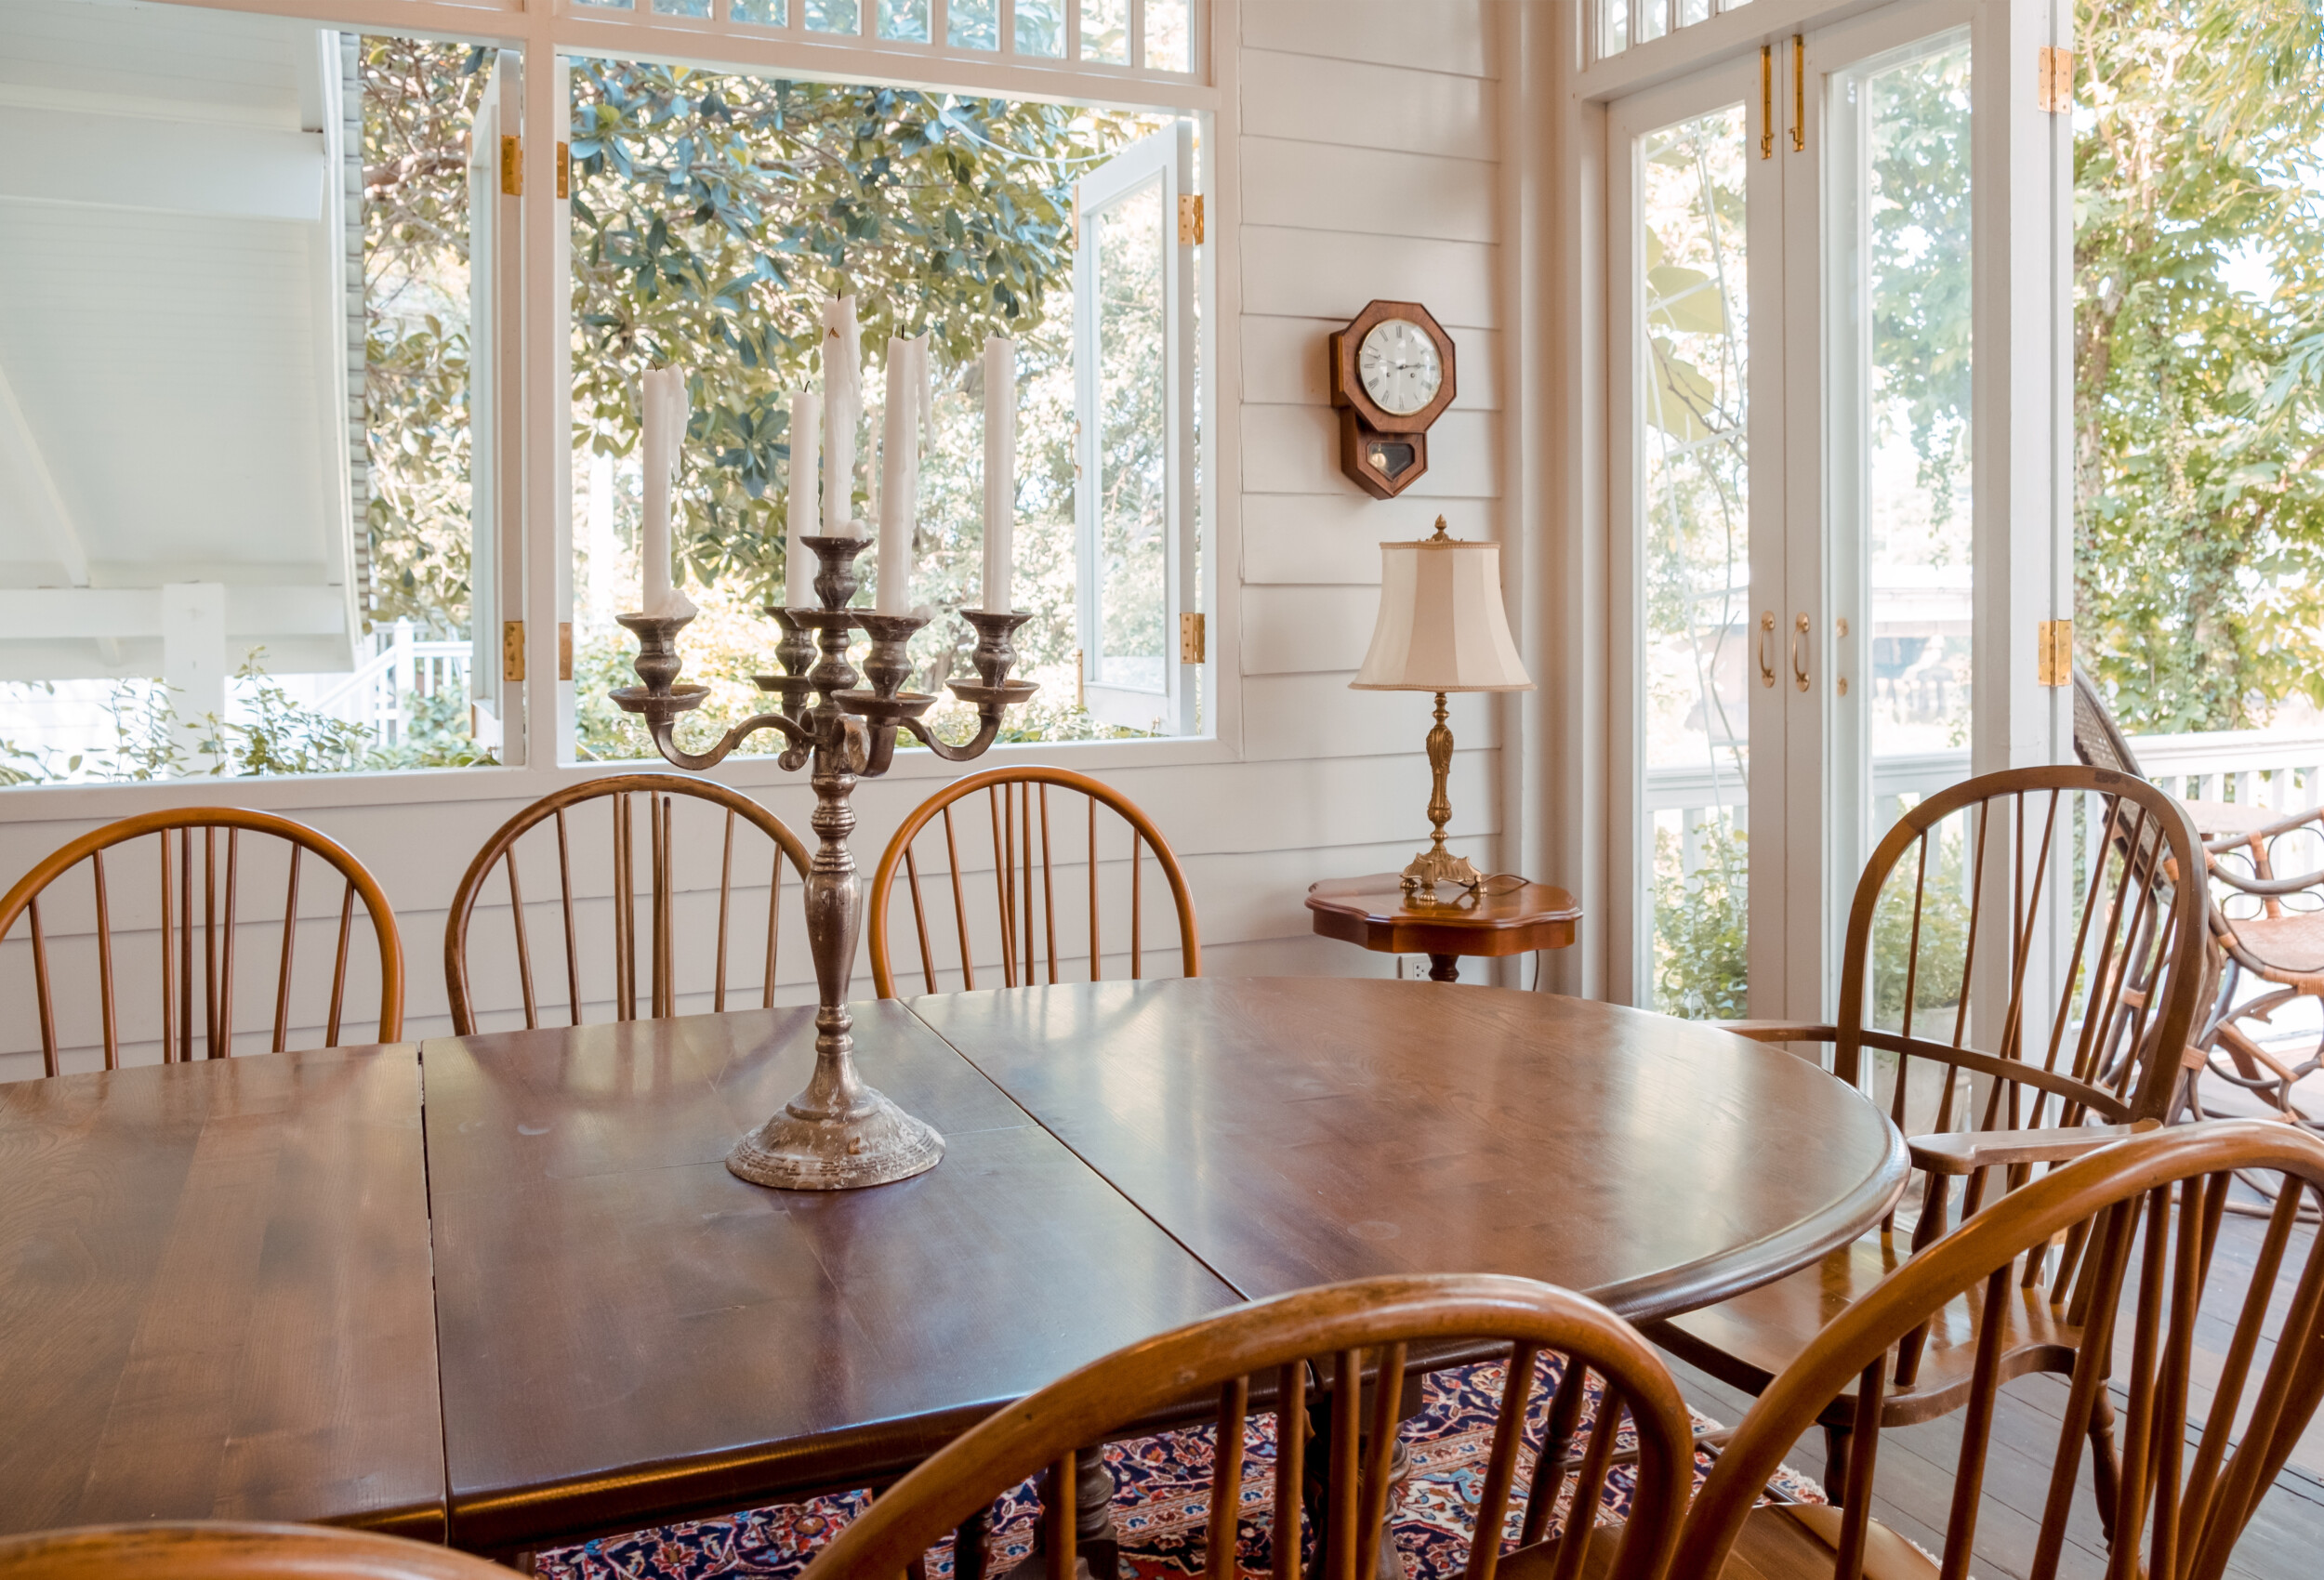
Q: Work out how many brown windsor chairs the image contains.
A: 7